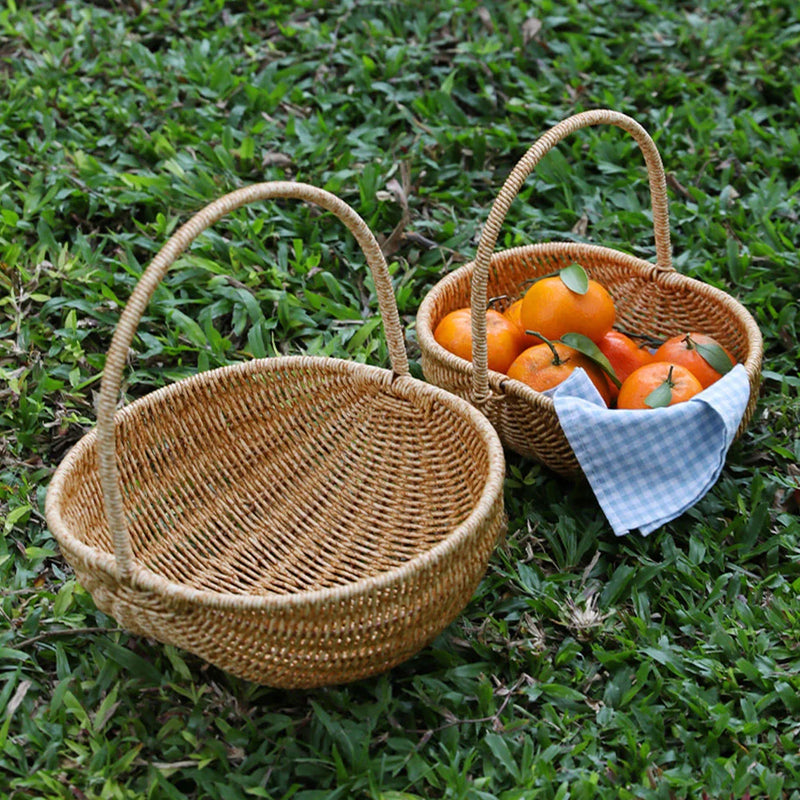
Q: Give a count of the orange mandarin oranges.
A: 7